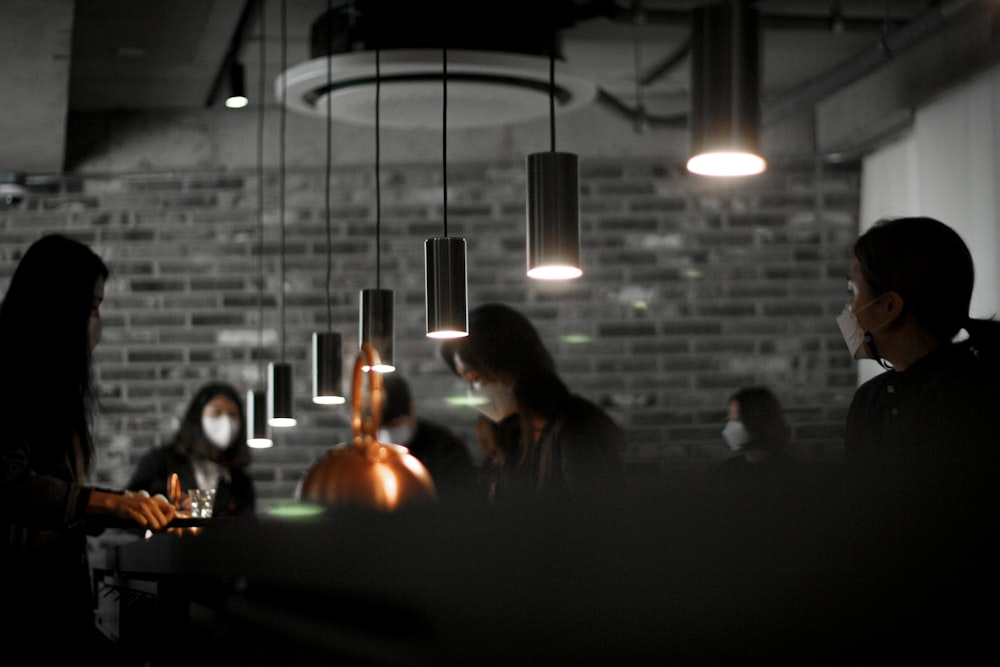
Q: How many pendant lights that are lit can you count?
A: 7